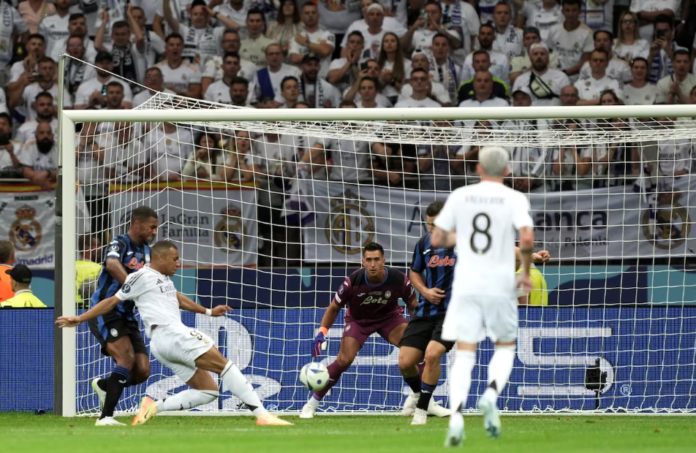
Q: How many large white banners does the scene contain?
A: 3